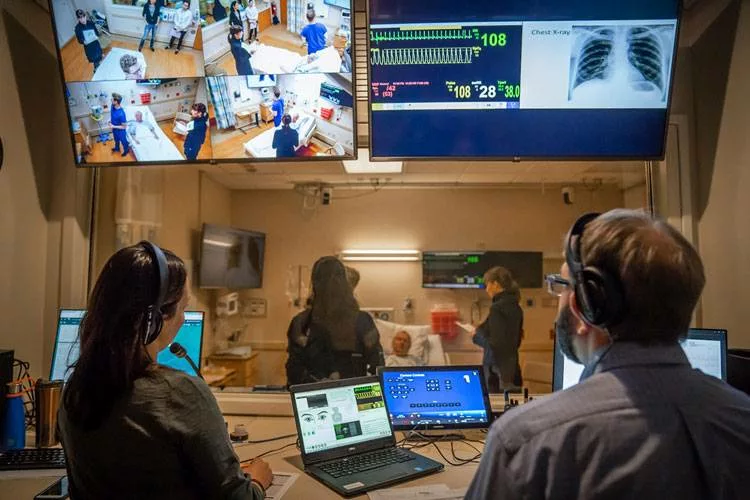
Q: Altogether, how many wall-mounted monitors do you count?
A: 4